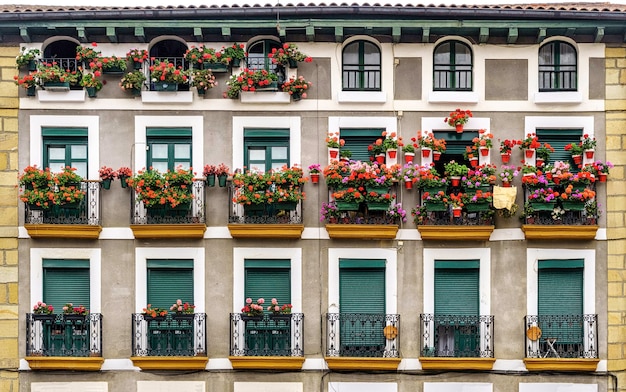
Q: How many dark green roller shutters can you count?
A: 9